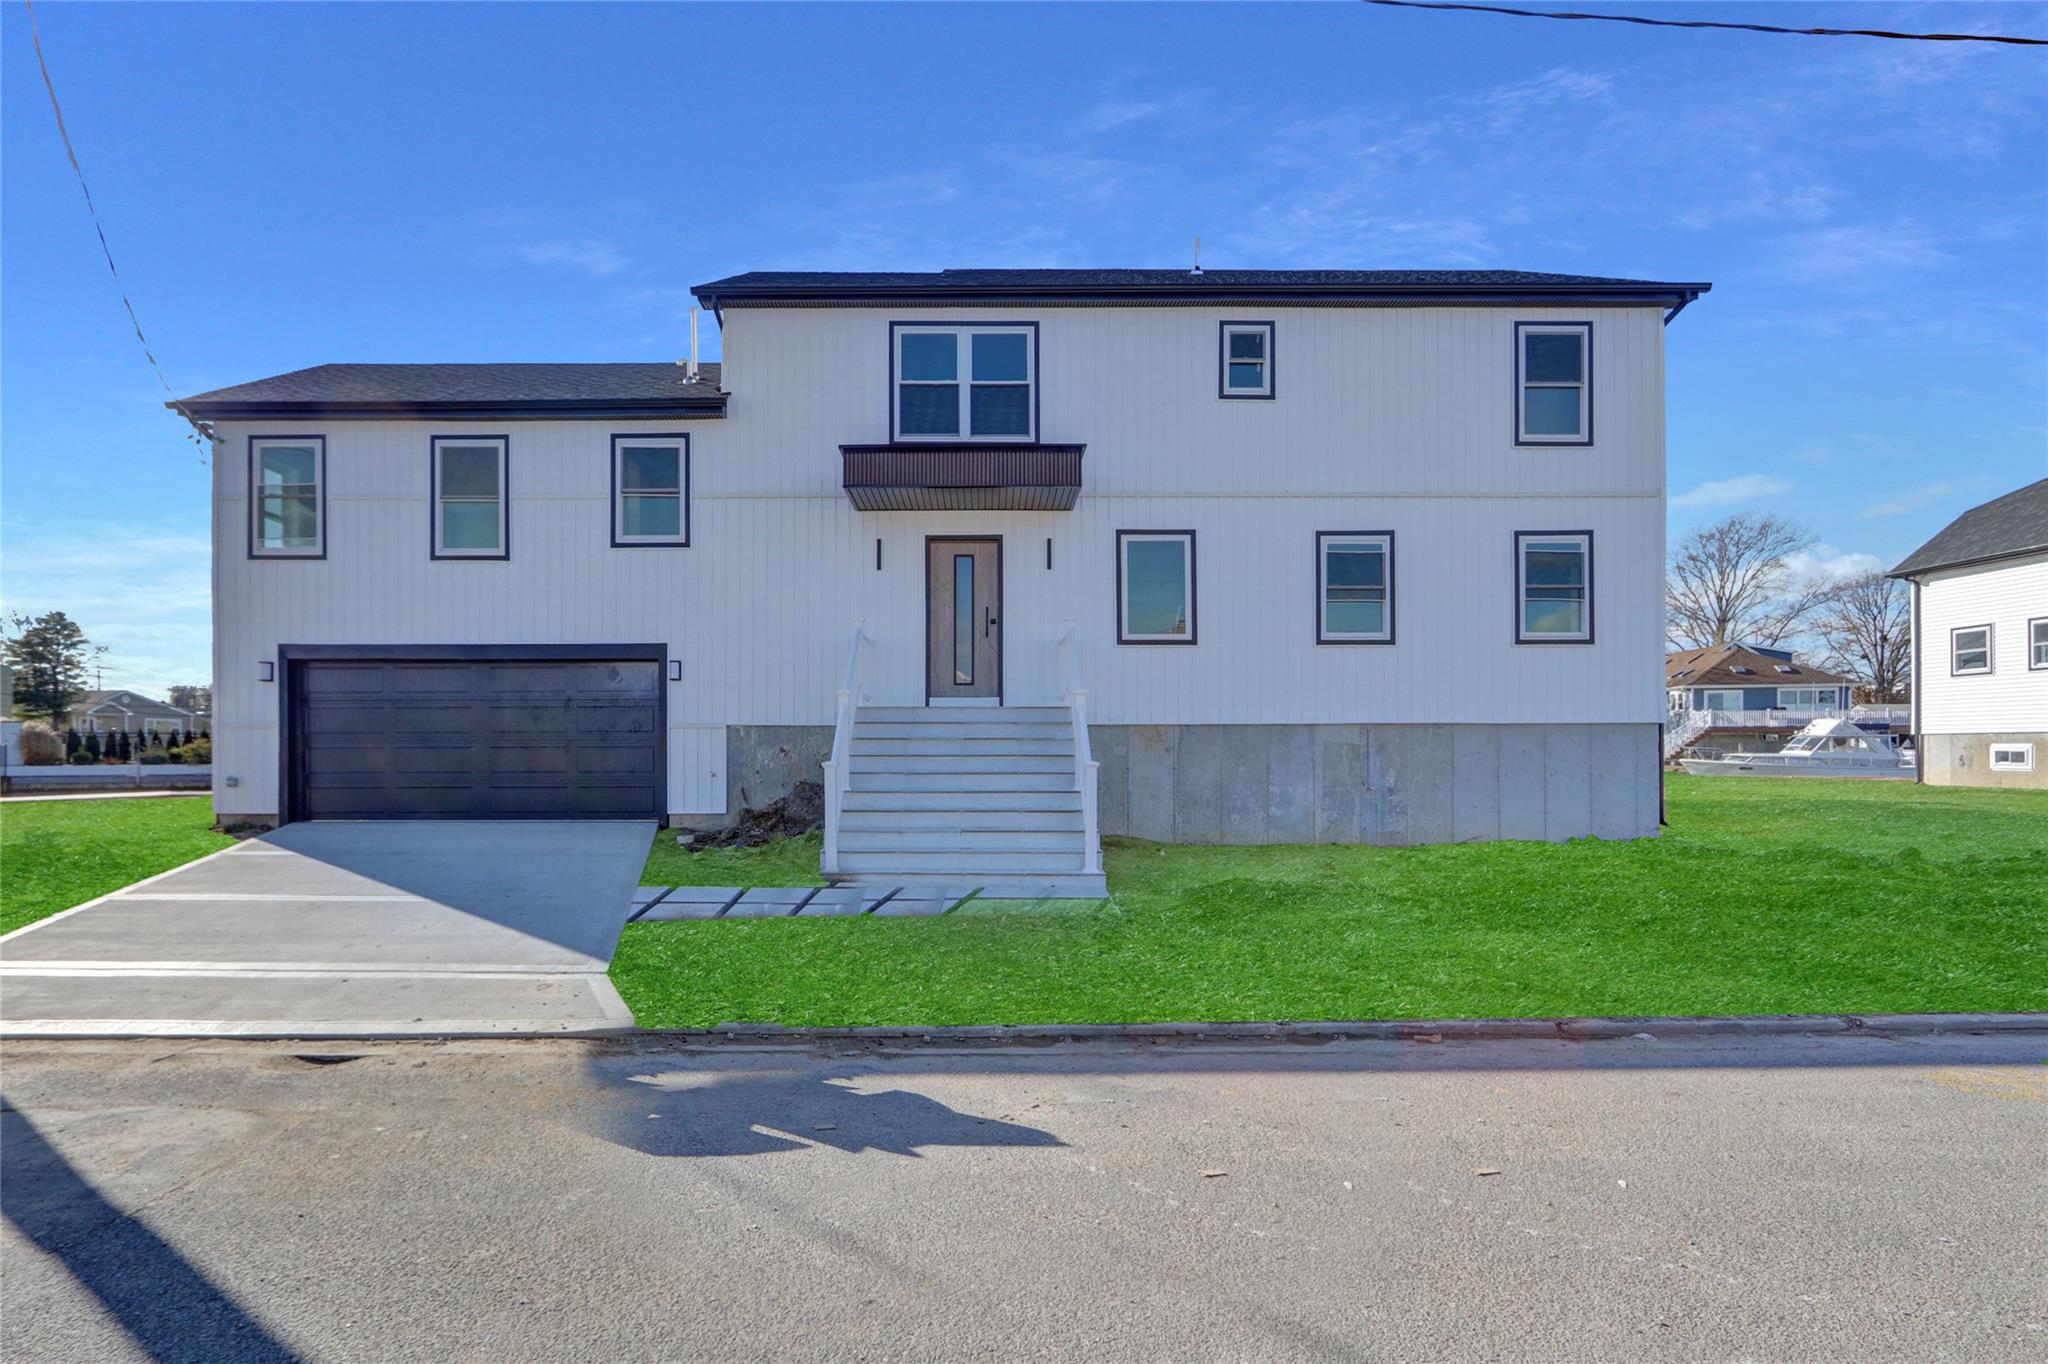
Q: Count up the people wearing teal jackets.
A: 0